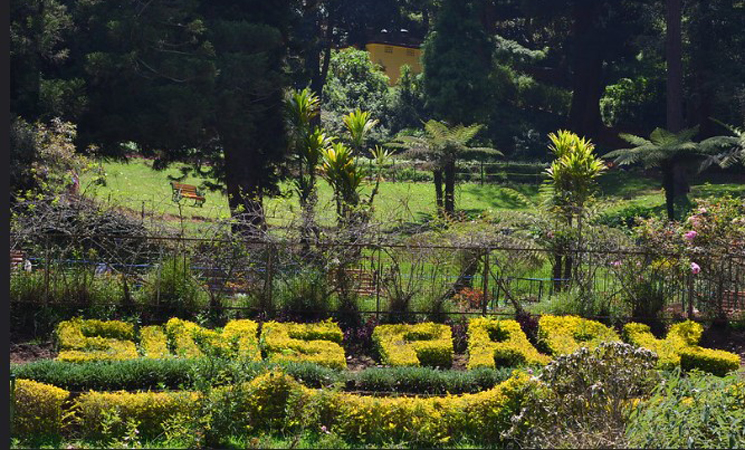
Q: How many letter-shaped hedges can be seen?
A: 8